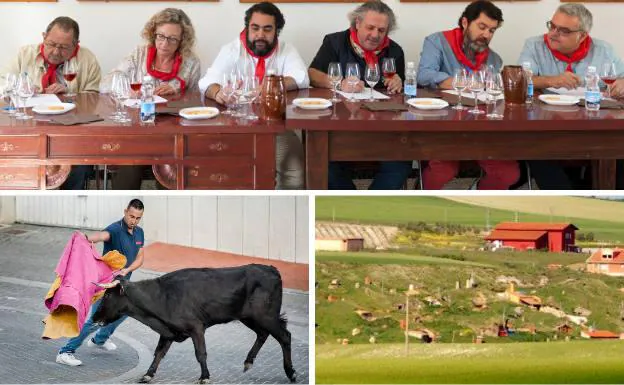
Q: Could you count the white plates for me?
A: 5